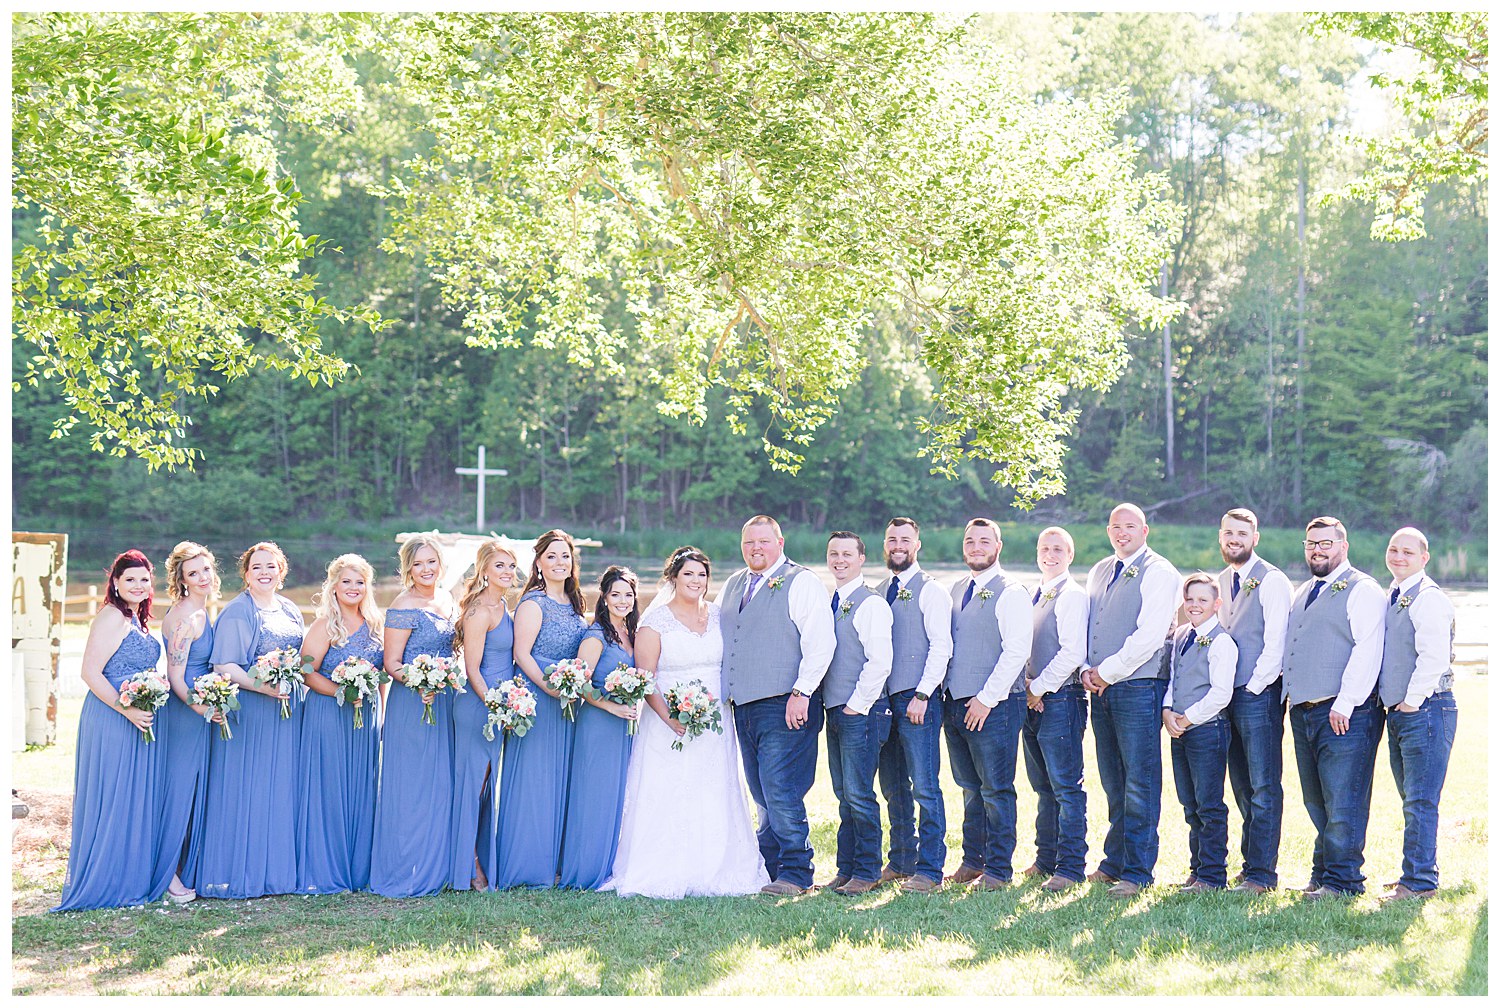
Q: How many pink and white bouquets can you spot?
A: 9